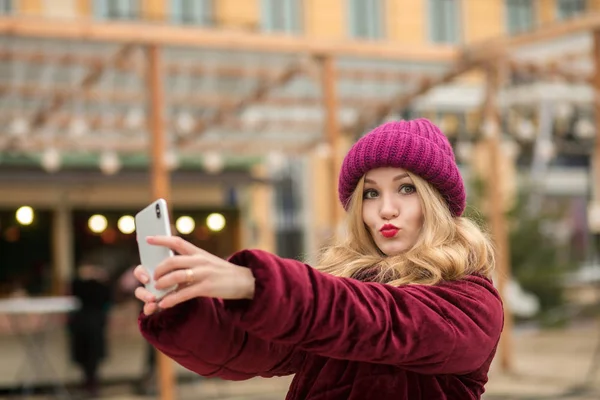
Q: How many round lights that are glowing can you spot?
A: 5